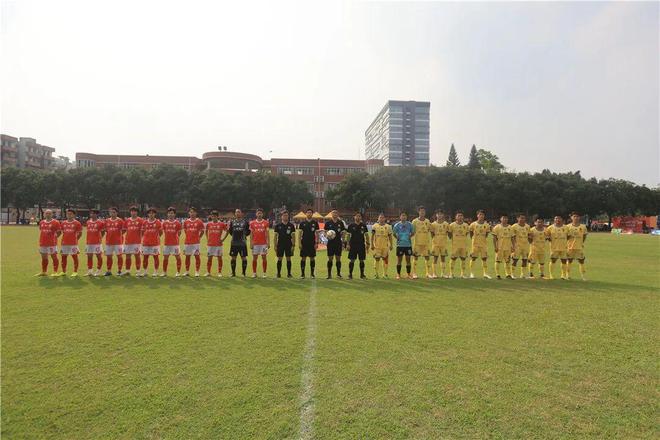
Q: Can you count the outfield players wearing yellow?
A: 10